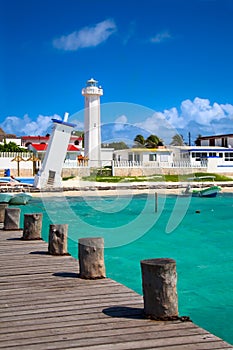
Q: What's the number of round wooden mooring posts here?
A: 6